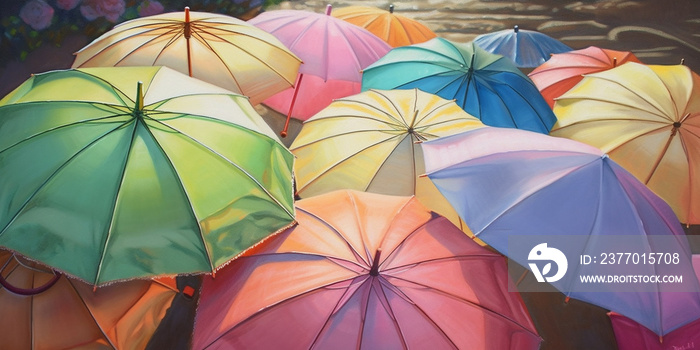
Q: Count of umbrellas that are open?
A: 13